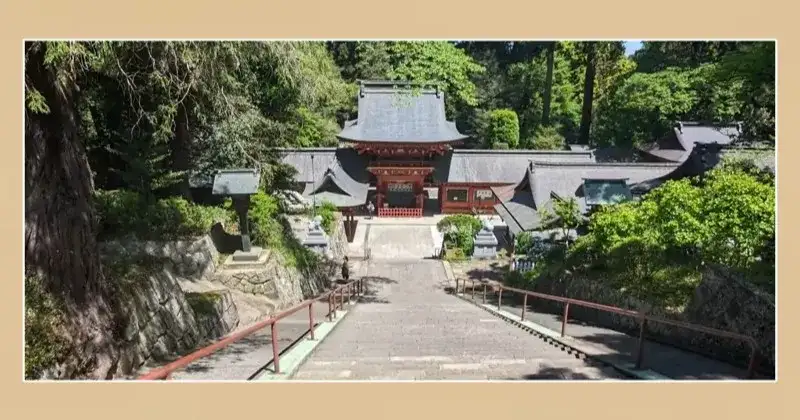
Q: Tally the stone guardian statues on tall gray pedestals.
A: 2